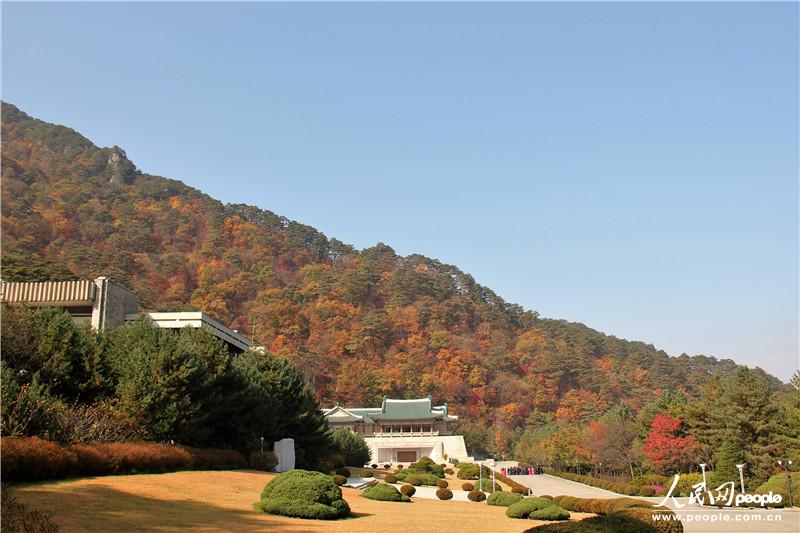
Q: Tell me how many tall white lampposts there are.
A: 4